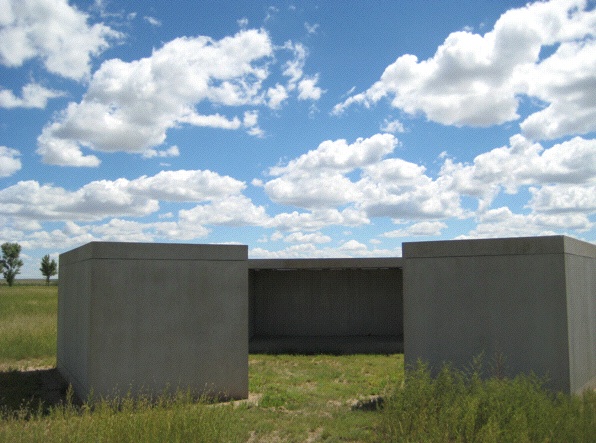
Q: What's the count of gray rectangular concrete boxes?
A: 3